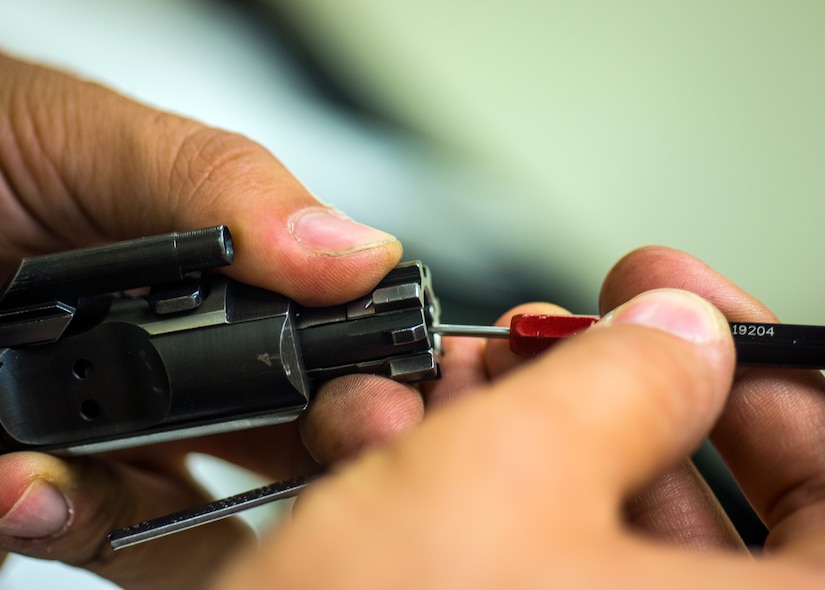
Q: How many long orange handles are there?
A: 0